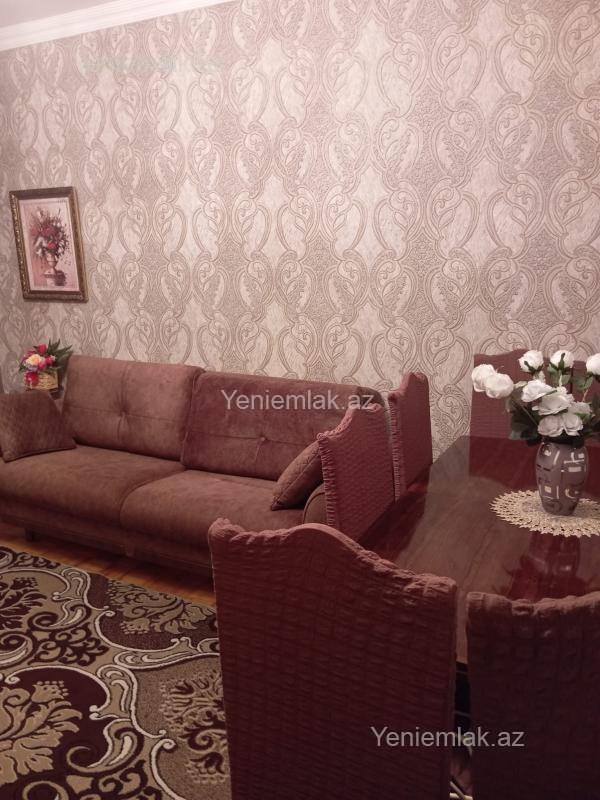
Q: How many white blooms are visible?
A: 10